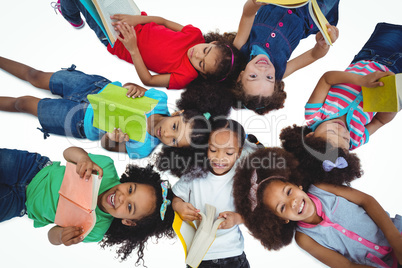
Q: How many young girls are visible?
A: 7